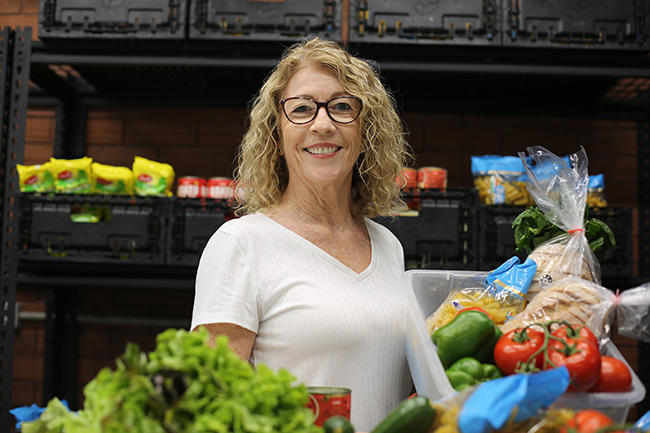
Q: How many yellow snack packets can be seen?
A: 4